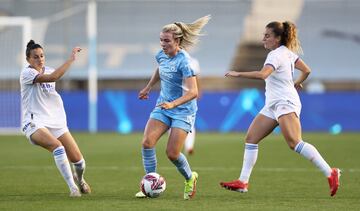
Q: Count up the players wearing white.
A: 2